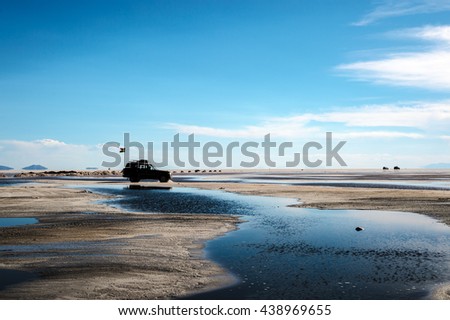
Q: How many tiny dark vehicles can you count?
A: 2